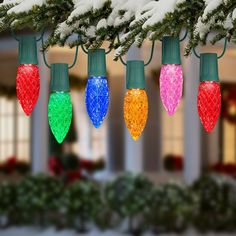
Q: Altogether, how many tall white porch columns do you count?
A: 3